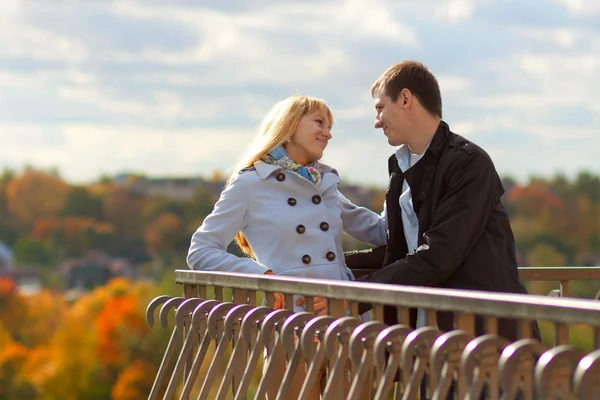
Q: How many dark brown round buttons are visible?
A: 7